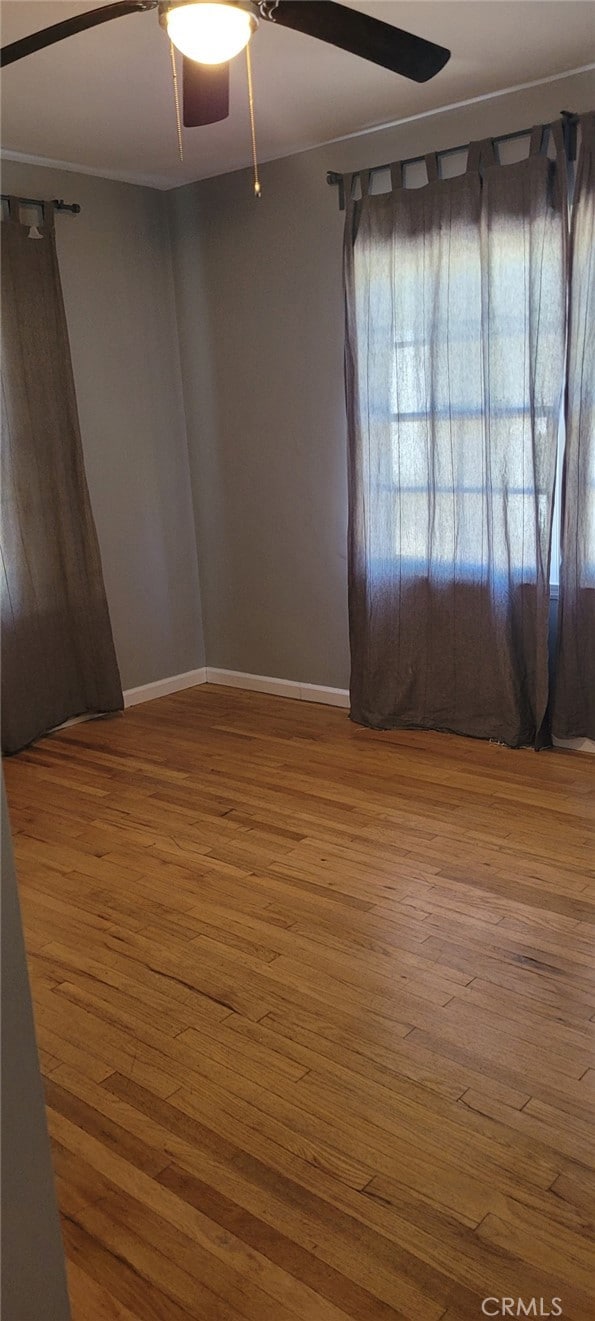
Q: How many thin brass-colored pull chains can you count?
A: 2